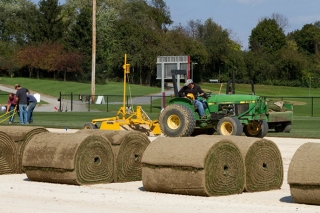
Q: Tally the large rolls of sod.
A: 7